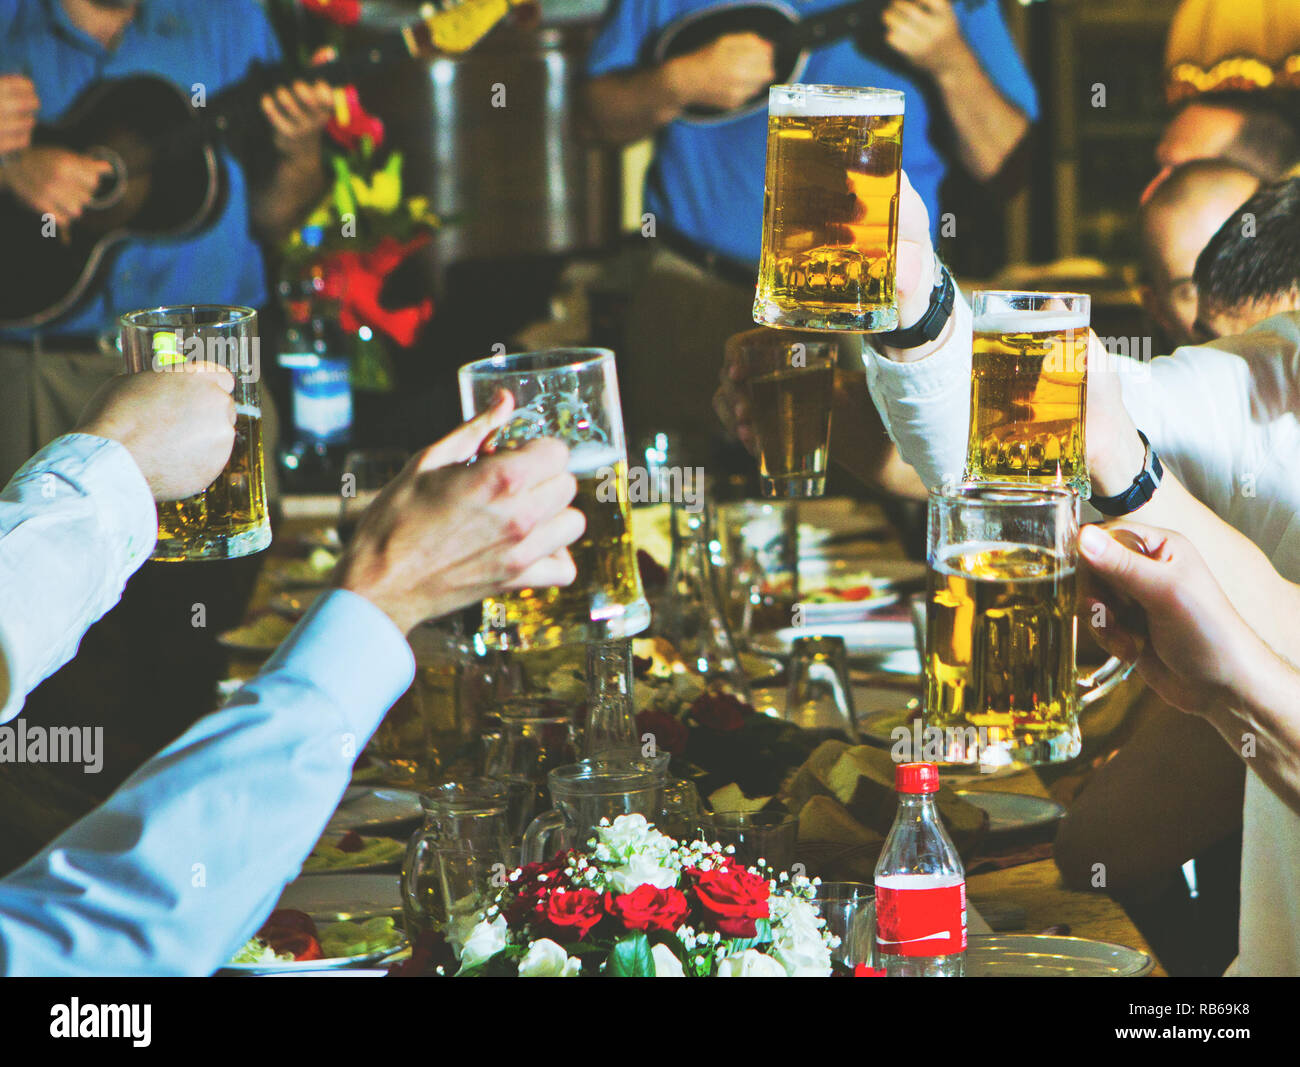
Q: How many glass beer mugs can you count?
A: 5